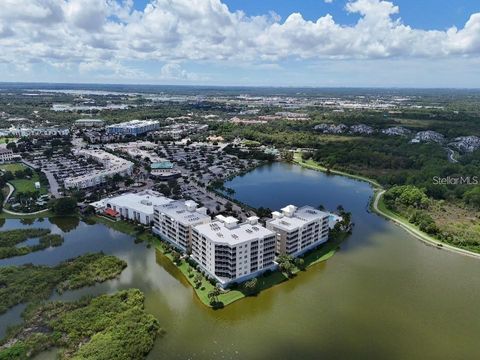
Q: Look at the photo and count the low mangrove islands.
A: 3